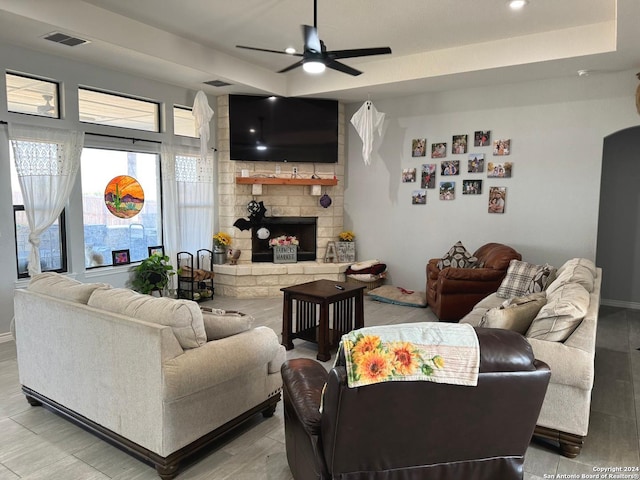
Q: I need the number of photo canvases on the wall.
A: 14